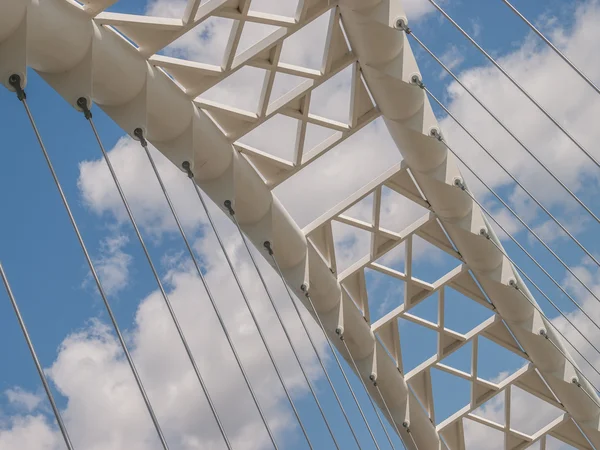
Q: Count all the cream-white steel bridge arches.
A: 2